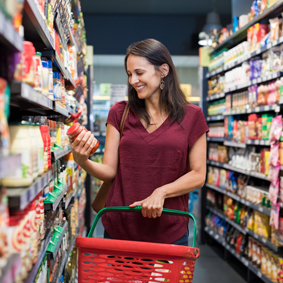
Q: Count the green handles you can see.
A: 1